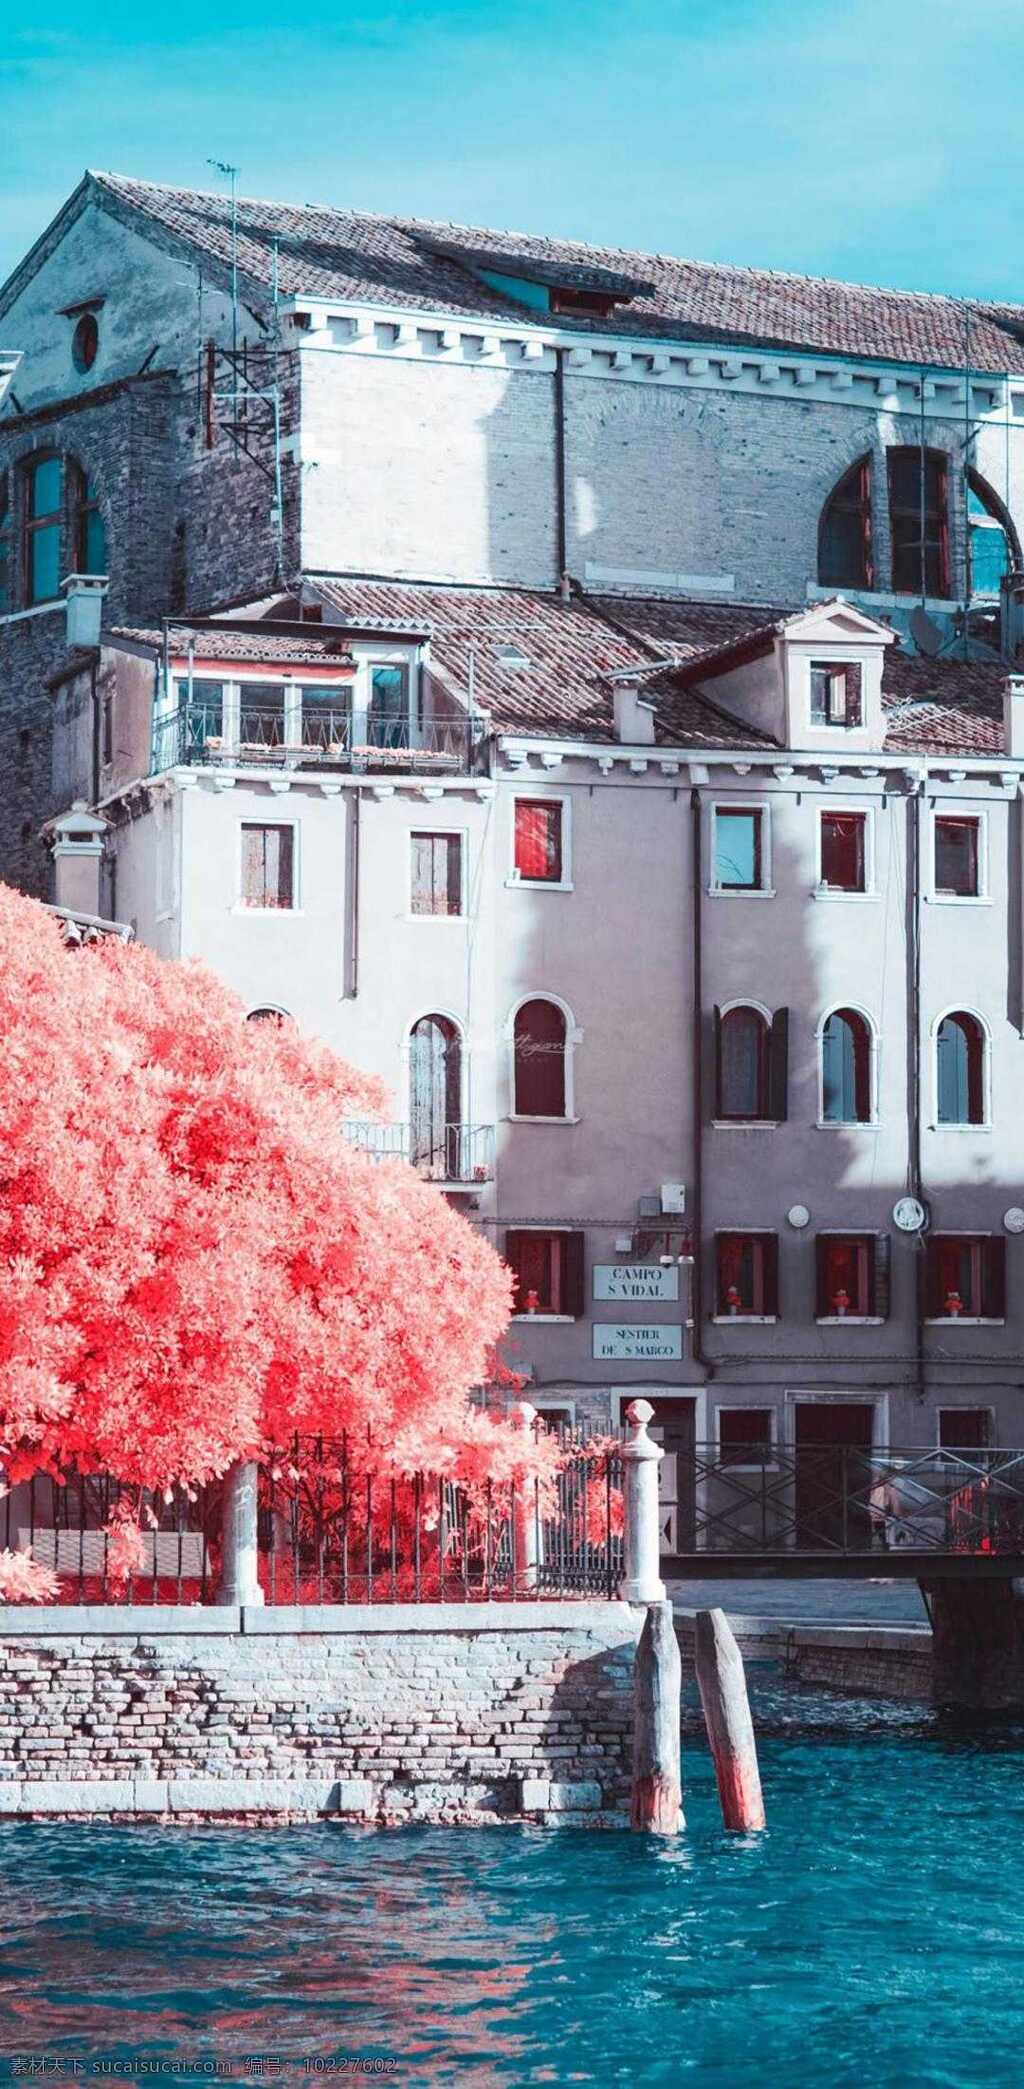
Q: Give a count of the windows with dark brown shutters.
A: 5